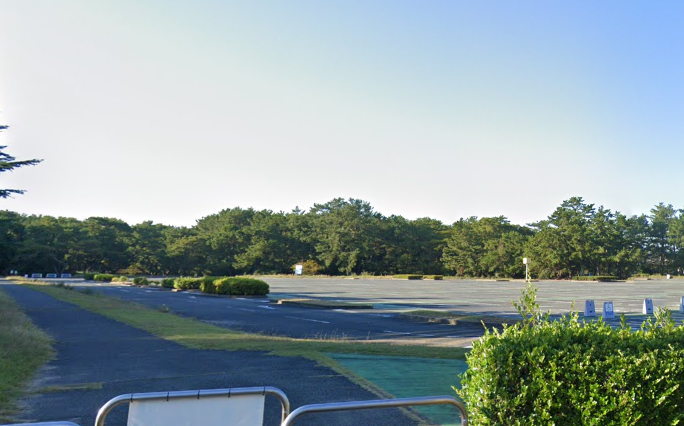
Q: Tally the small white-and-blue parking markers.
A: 4